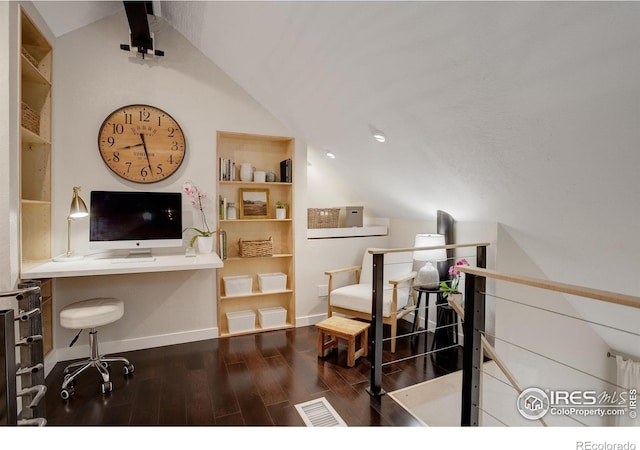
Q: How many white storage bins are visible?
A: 4